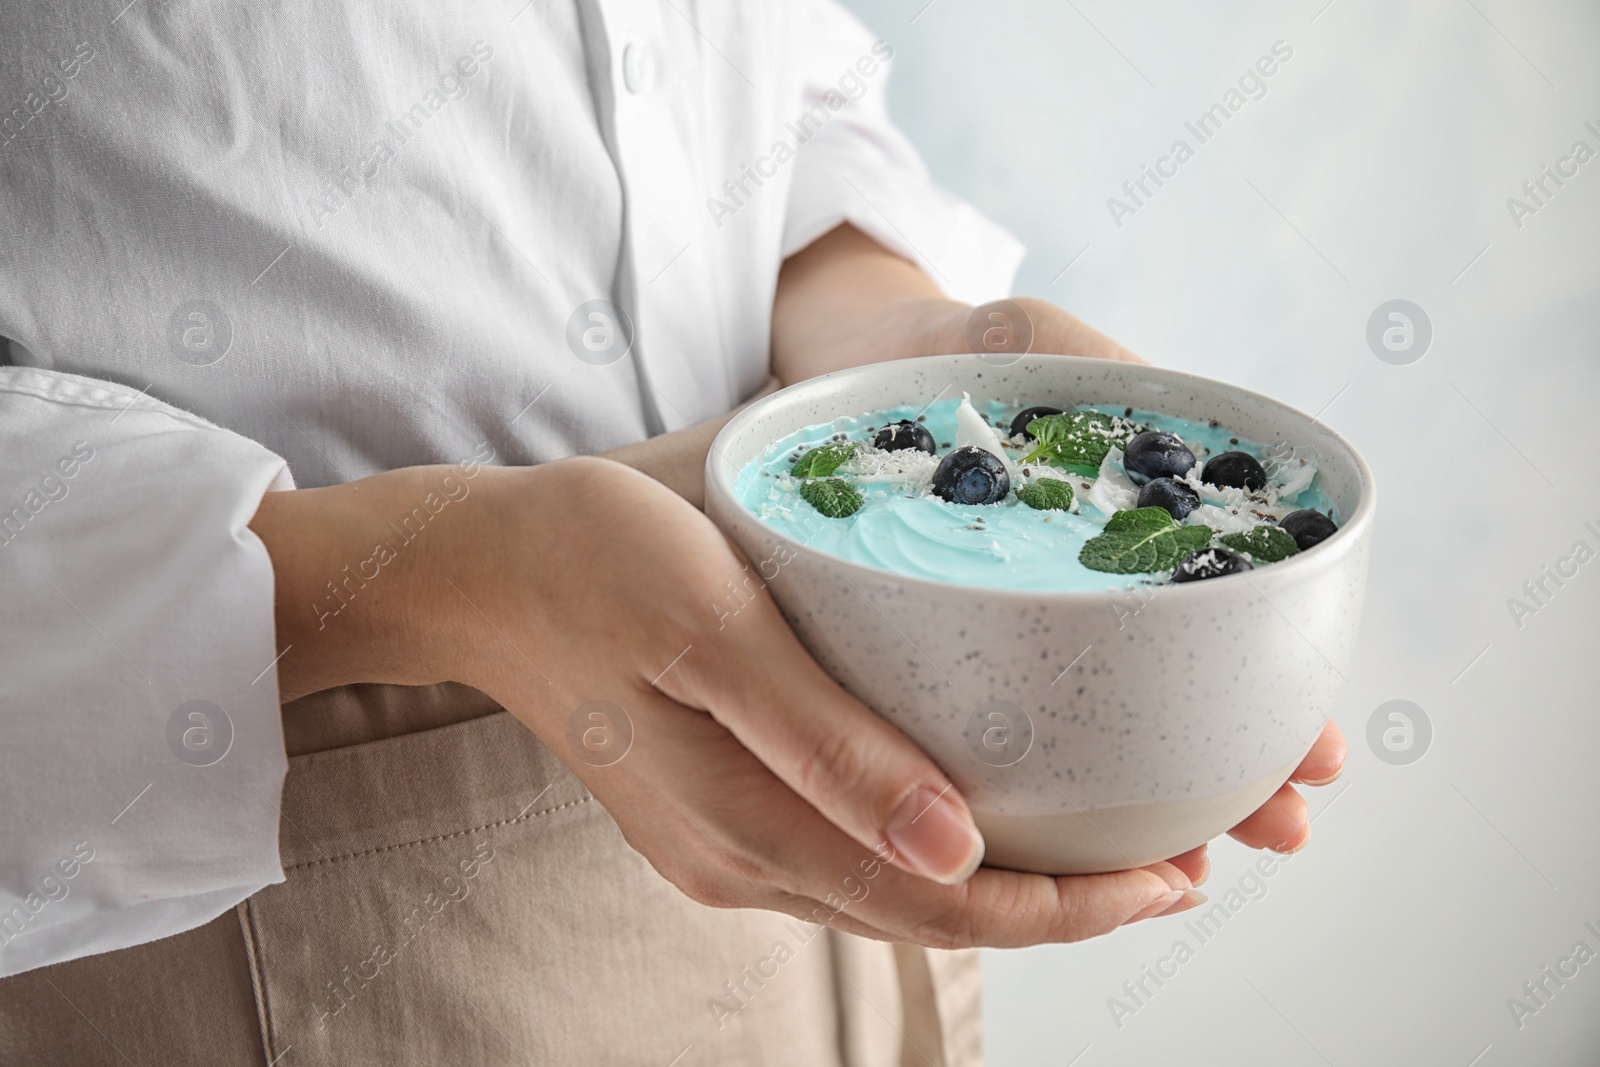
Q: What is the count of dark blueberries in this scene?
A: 8